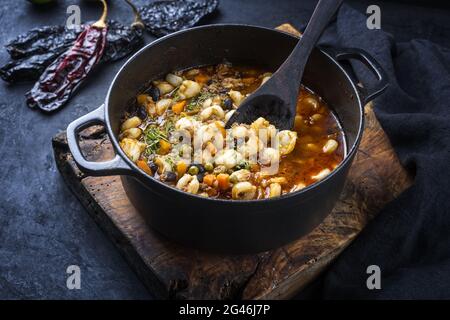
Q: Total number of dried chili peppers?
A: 4